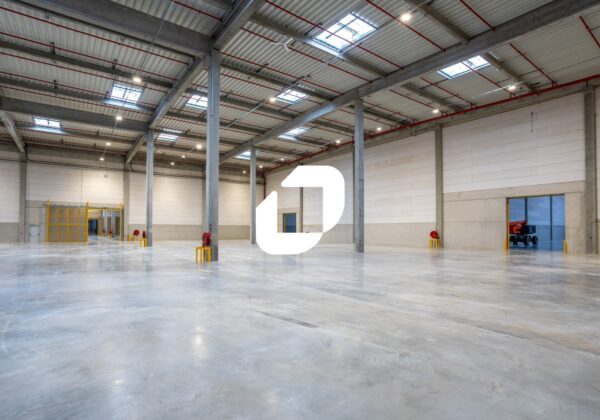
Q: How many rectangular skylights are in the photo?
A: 9